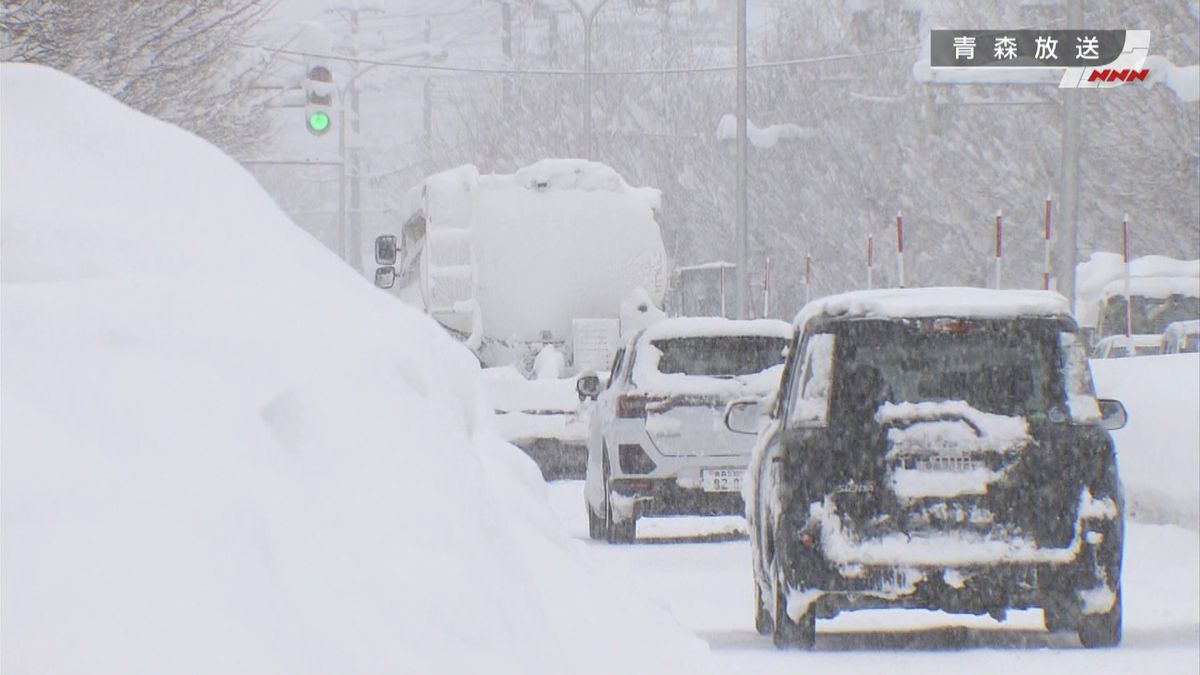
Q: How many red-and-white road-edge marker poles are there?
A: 8